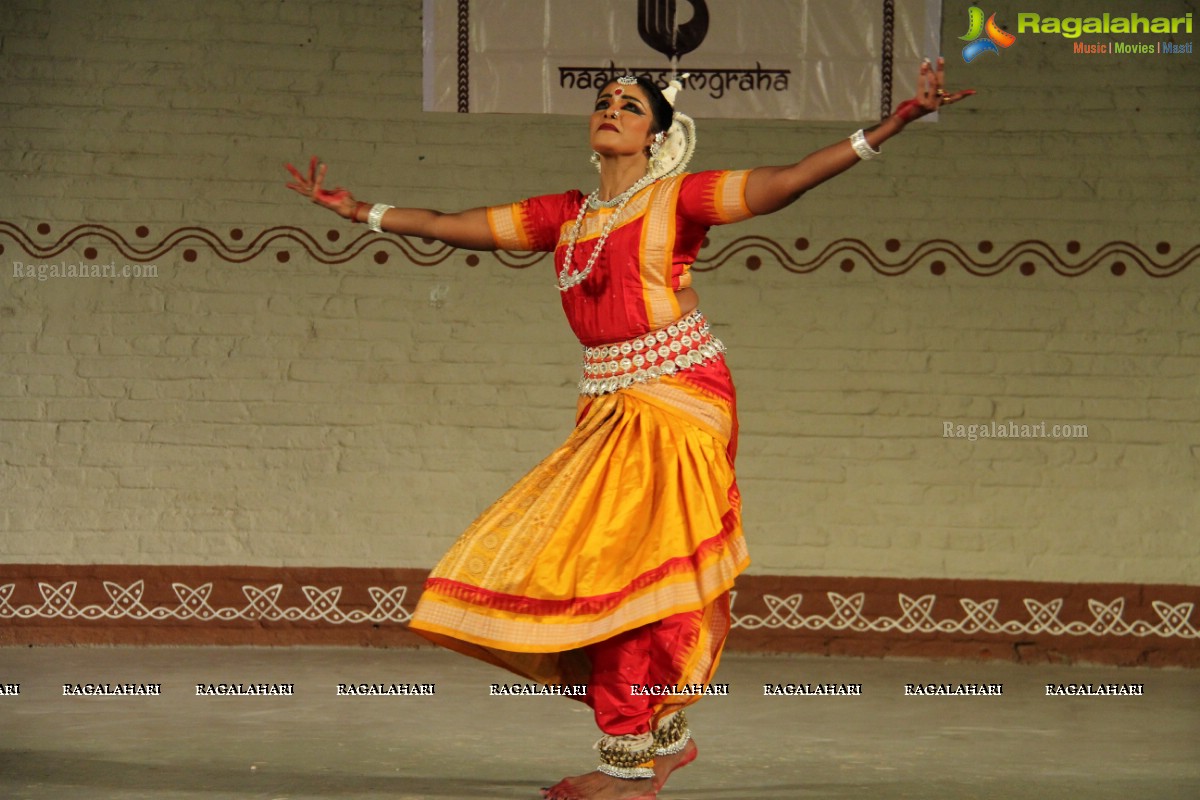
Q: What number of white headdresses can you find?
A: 1